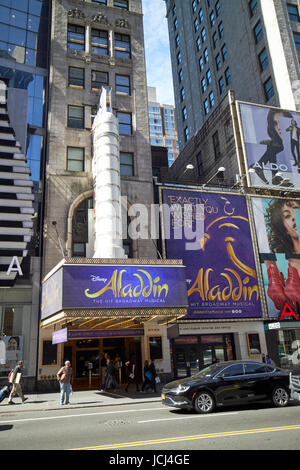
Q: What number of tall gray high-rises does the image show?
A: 2